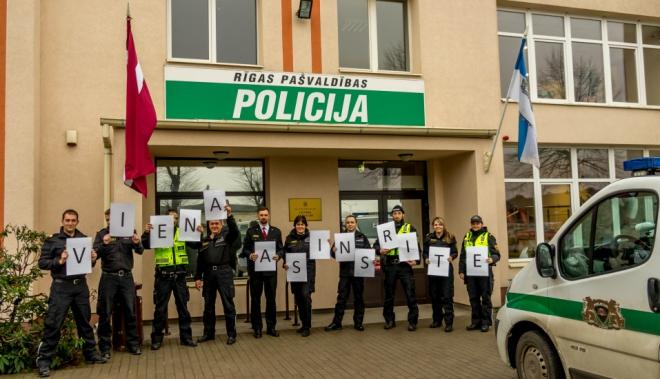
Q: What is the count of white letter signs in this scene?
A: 14